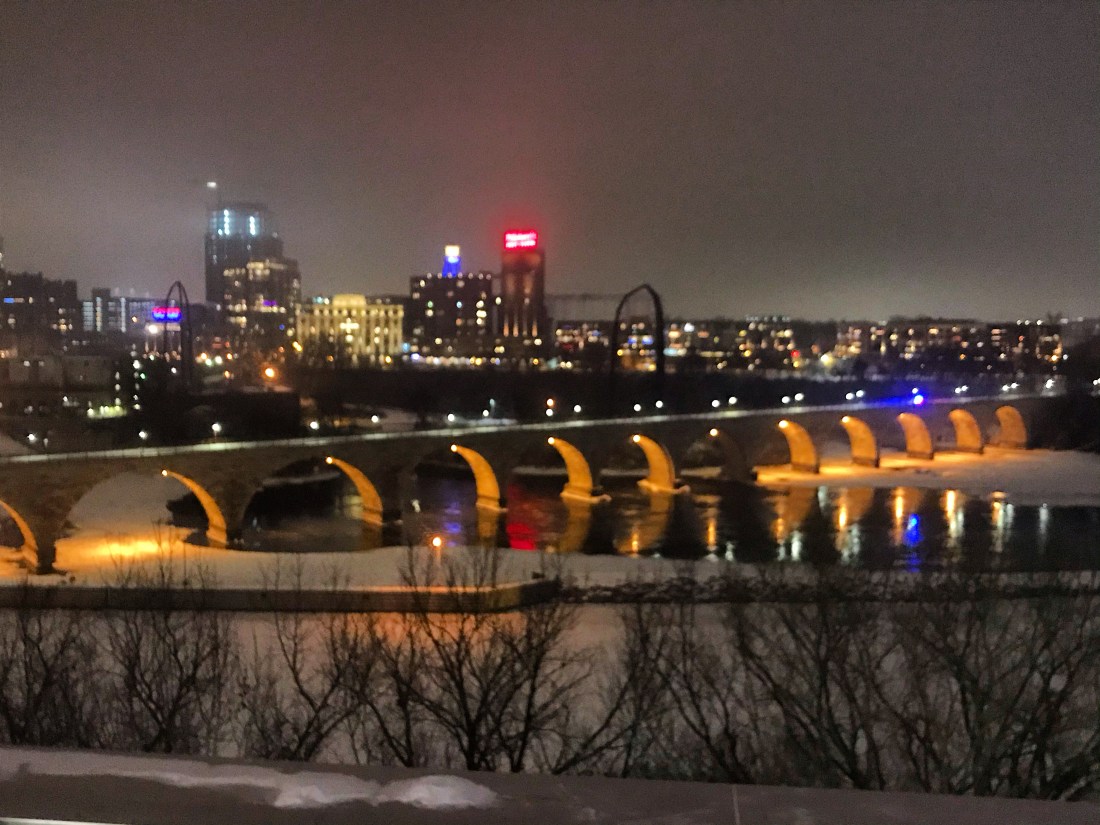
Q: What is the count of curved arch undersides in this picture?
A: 12